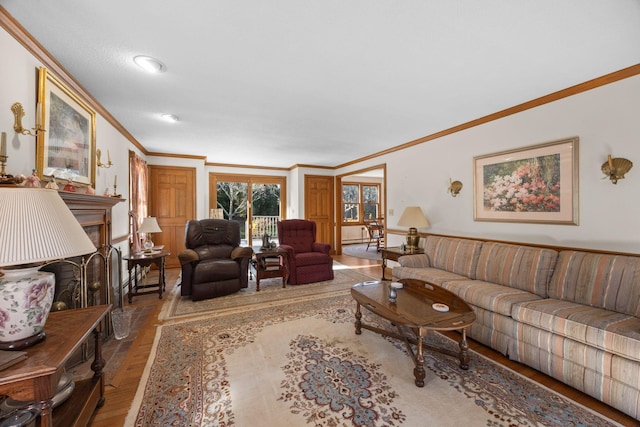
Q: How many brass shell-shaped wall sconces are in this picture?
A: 2